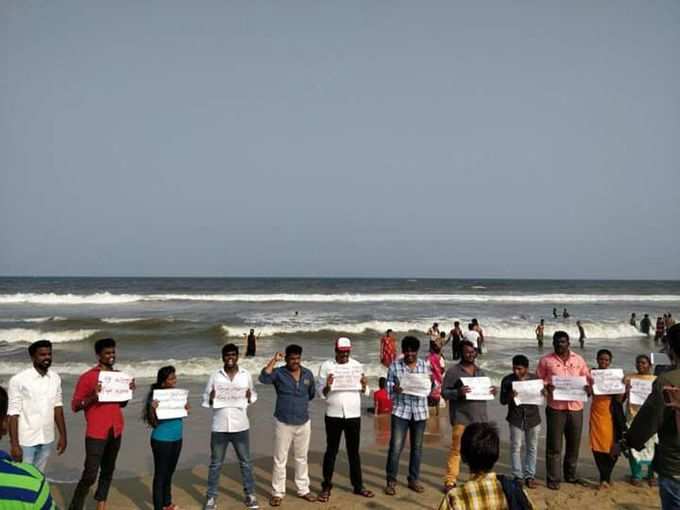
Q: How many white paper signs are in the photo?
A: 10